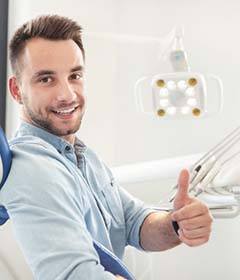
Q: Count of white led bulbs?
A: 8